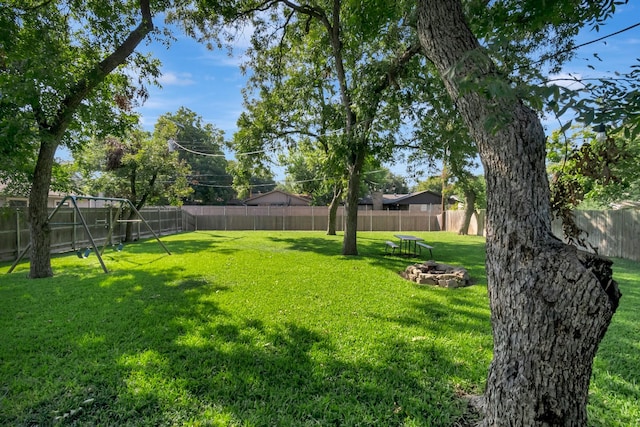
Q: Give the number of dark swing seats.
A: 2